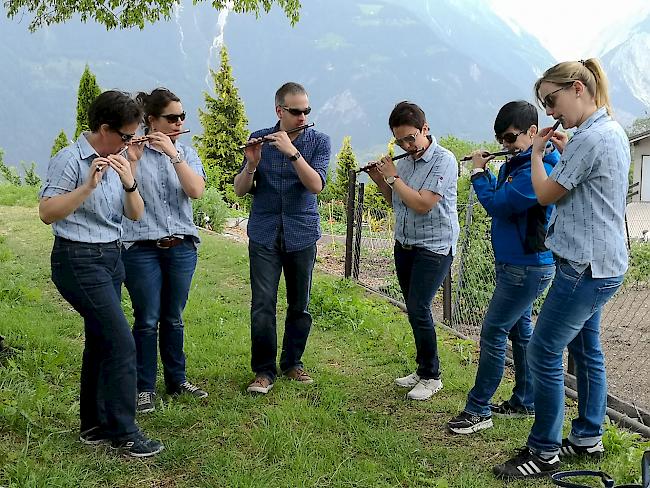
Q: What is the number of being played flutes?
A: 6